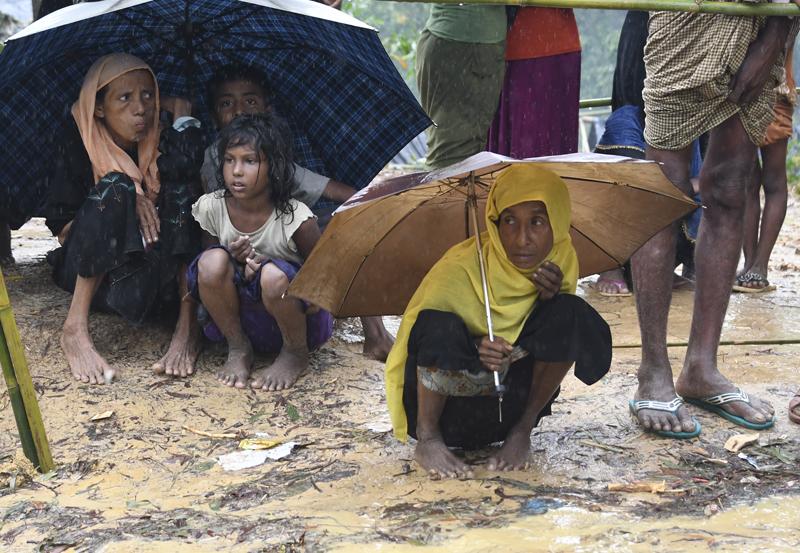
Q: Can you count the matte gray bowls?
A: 0